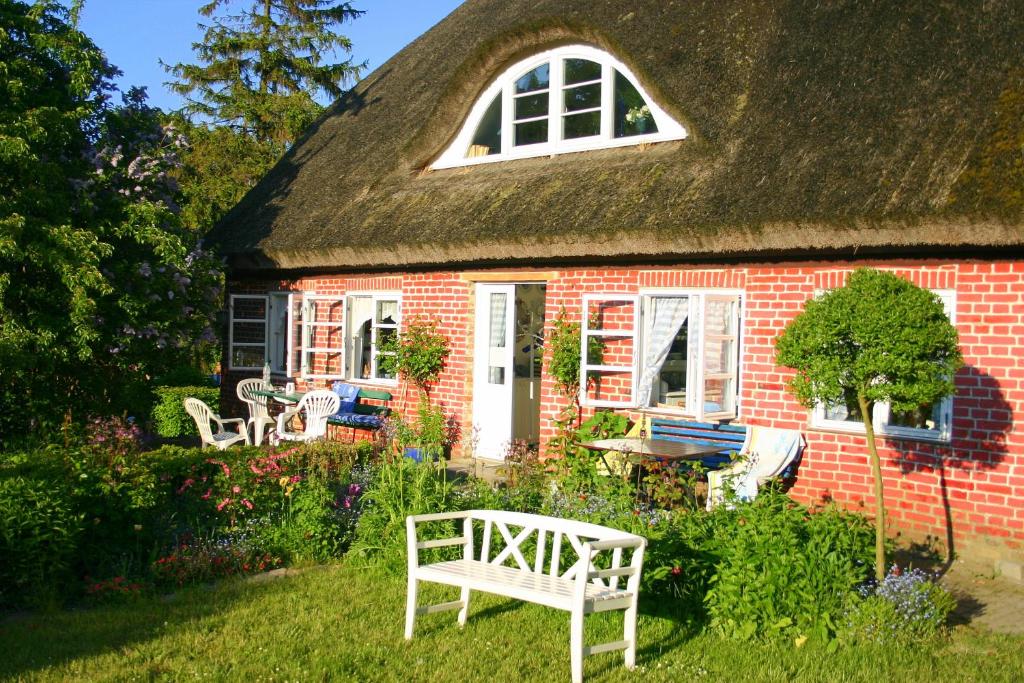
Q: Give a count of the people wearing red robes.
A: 0